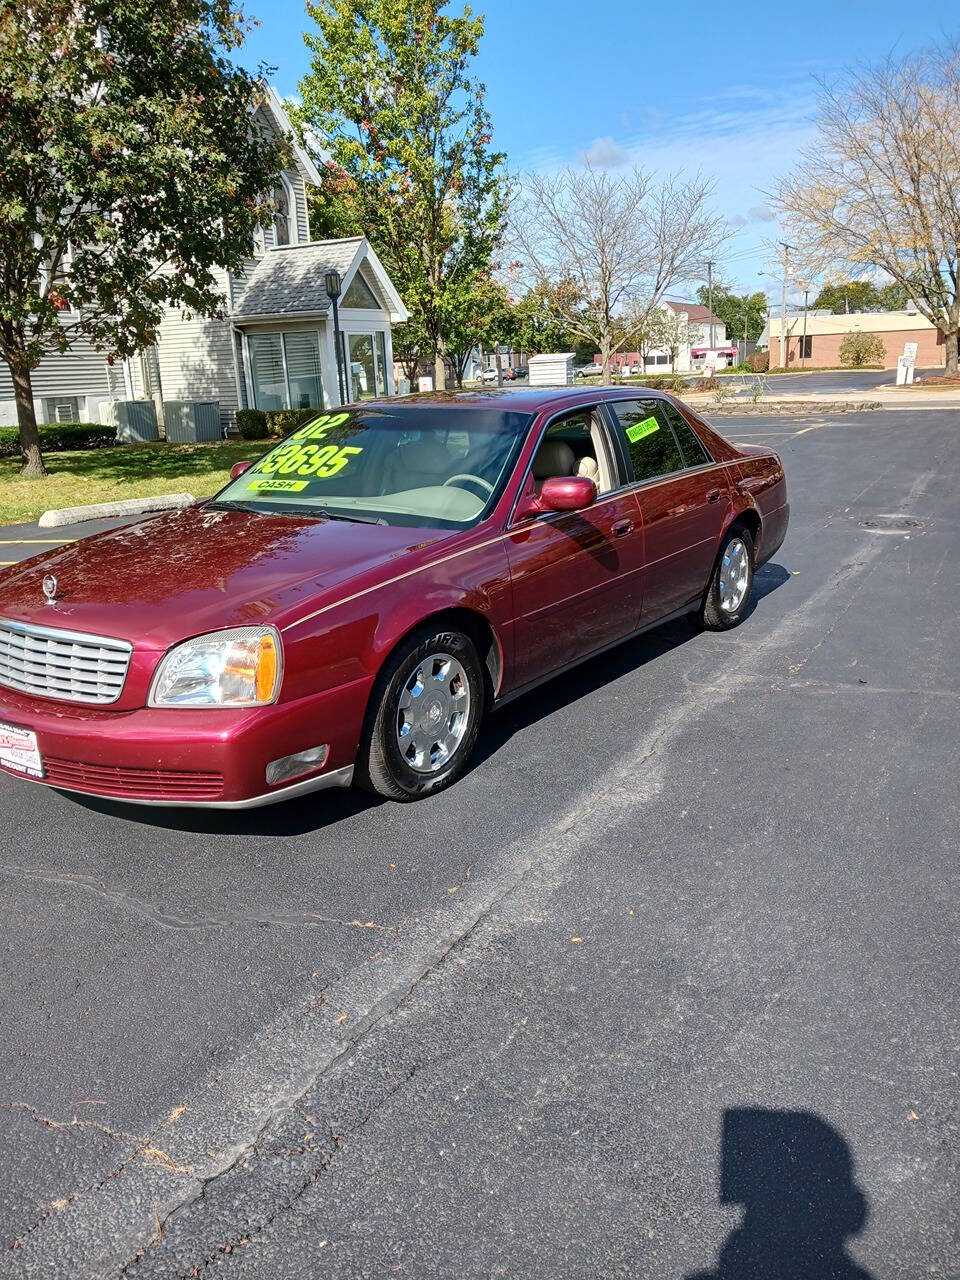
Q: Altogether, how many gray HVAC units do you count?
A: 2